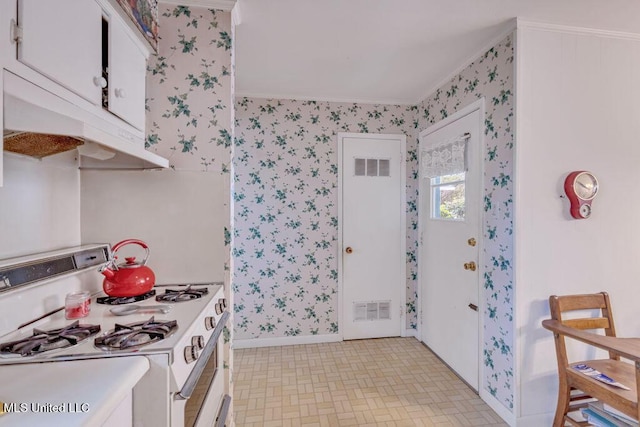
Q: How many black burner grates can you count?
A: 4